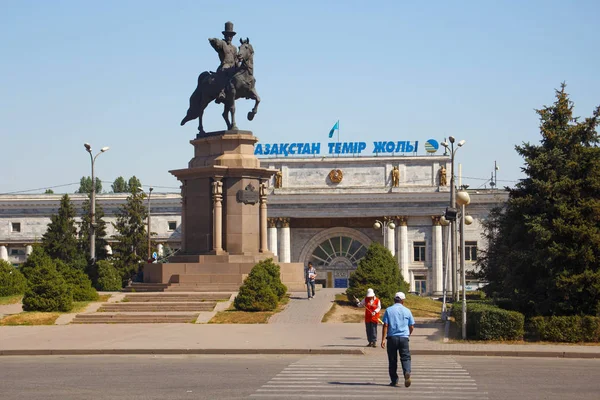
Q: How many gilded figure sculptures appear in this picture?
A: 3